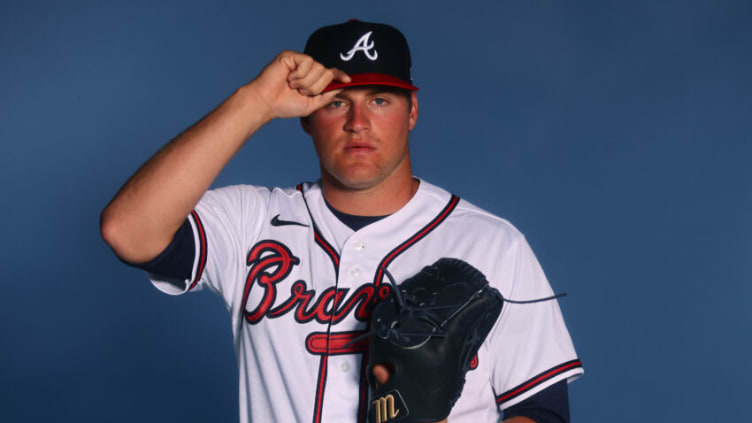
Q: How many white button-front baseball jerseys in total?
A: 1